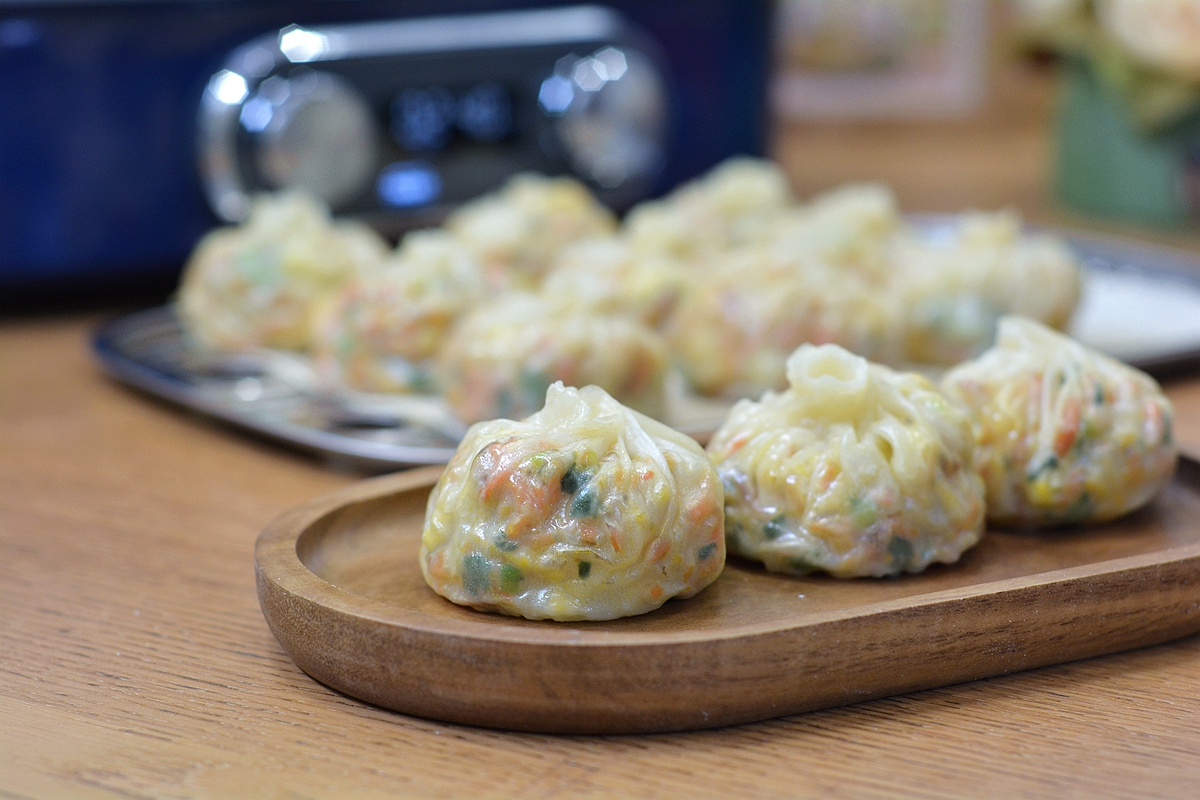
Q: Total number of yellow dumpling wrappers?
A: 12